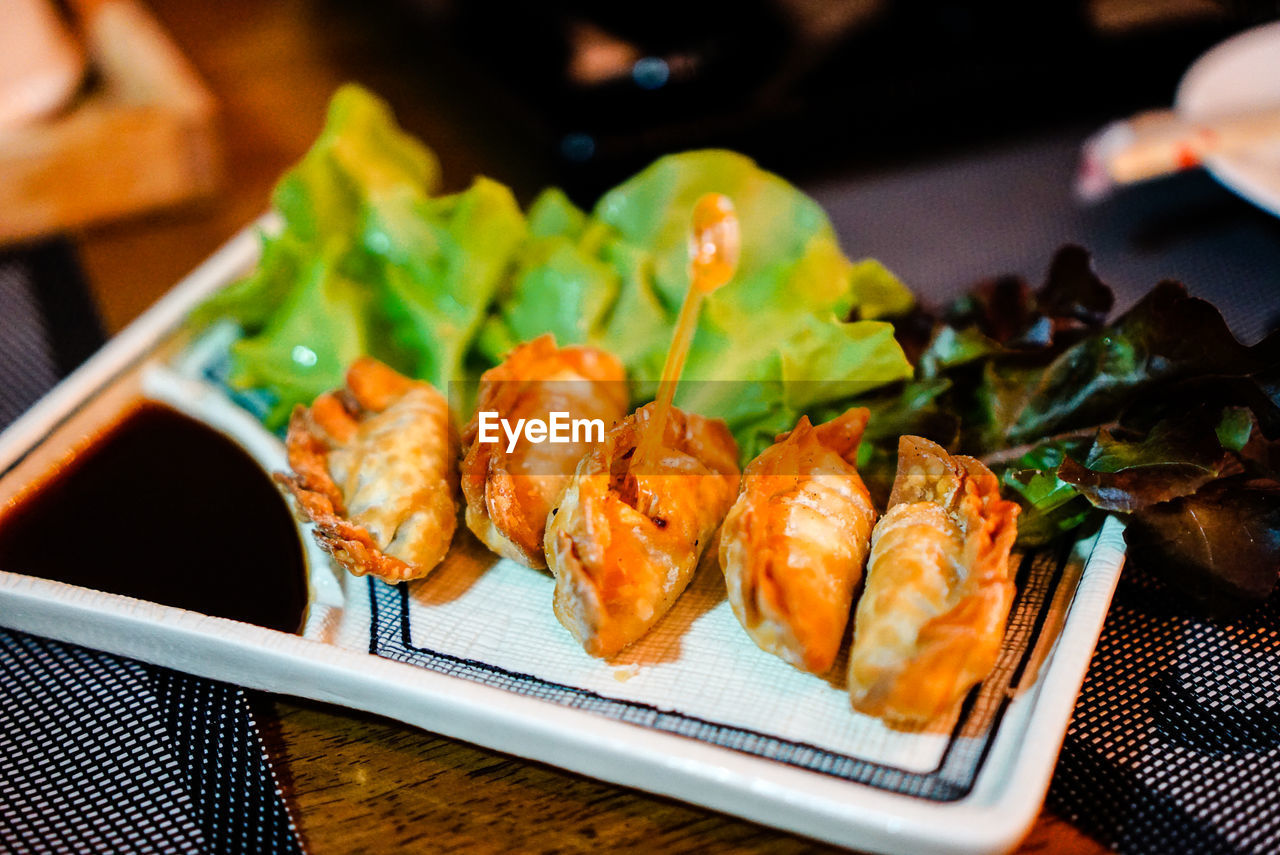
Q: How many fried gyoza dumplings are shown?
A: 5